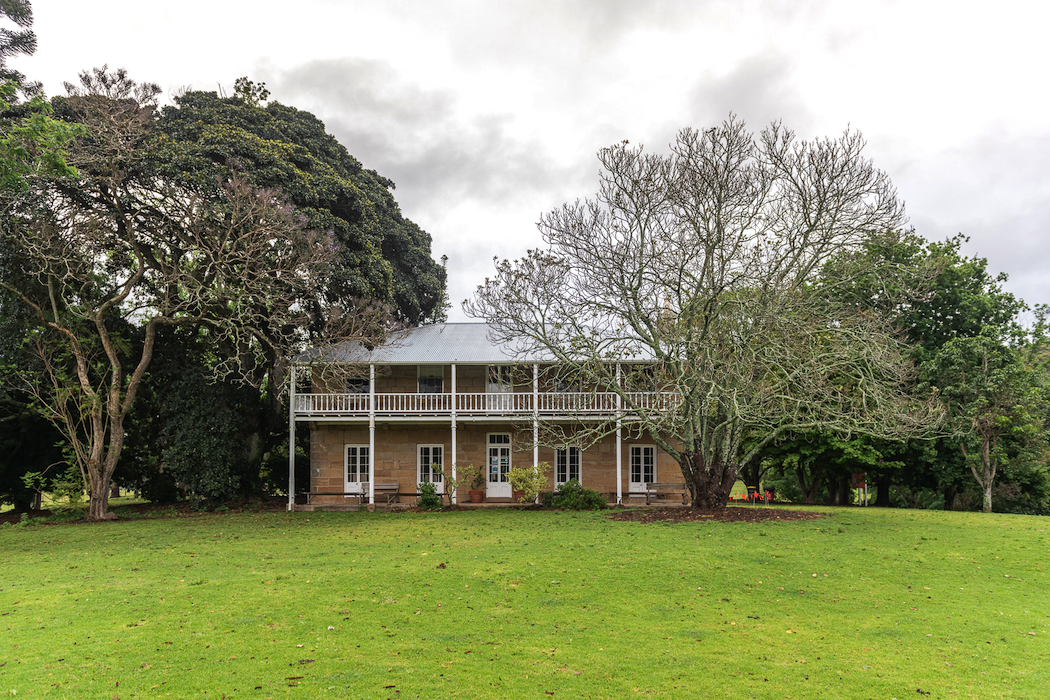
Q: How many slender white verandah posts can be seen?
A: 5